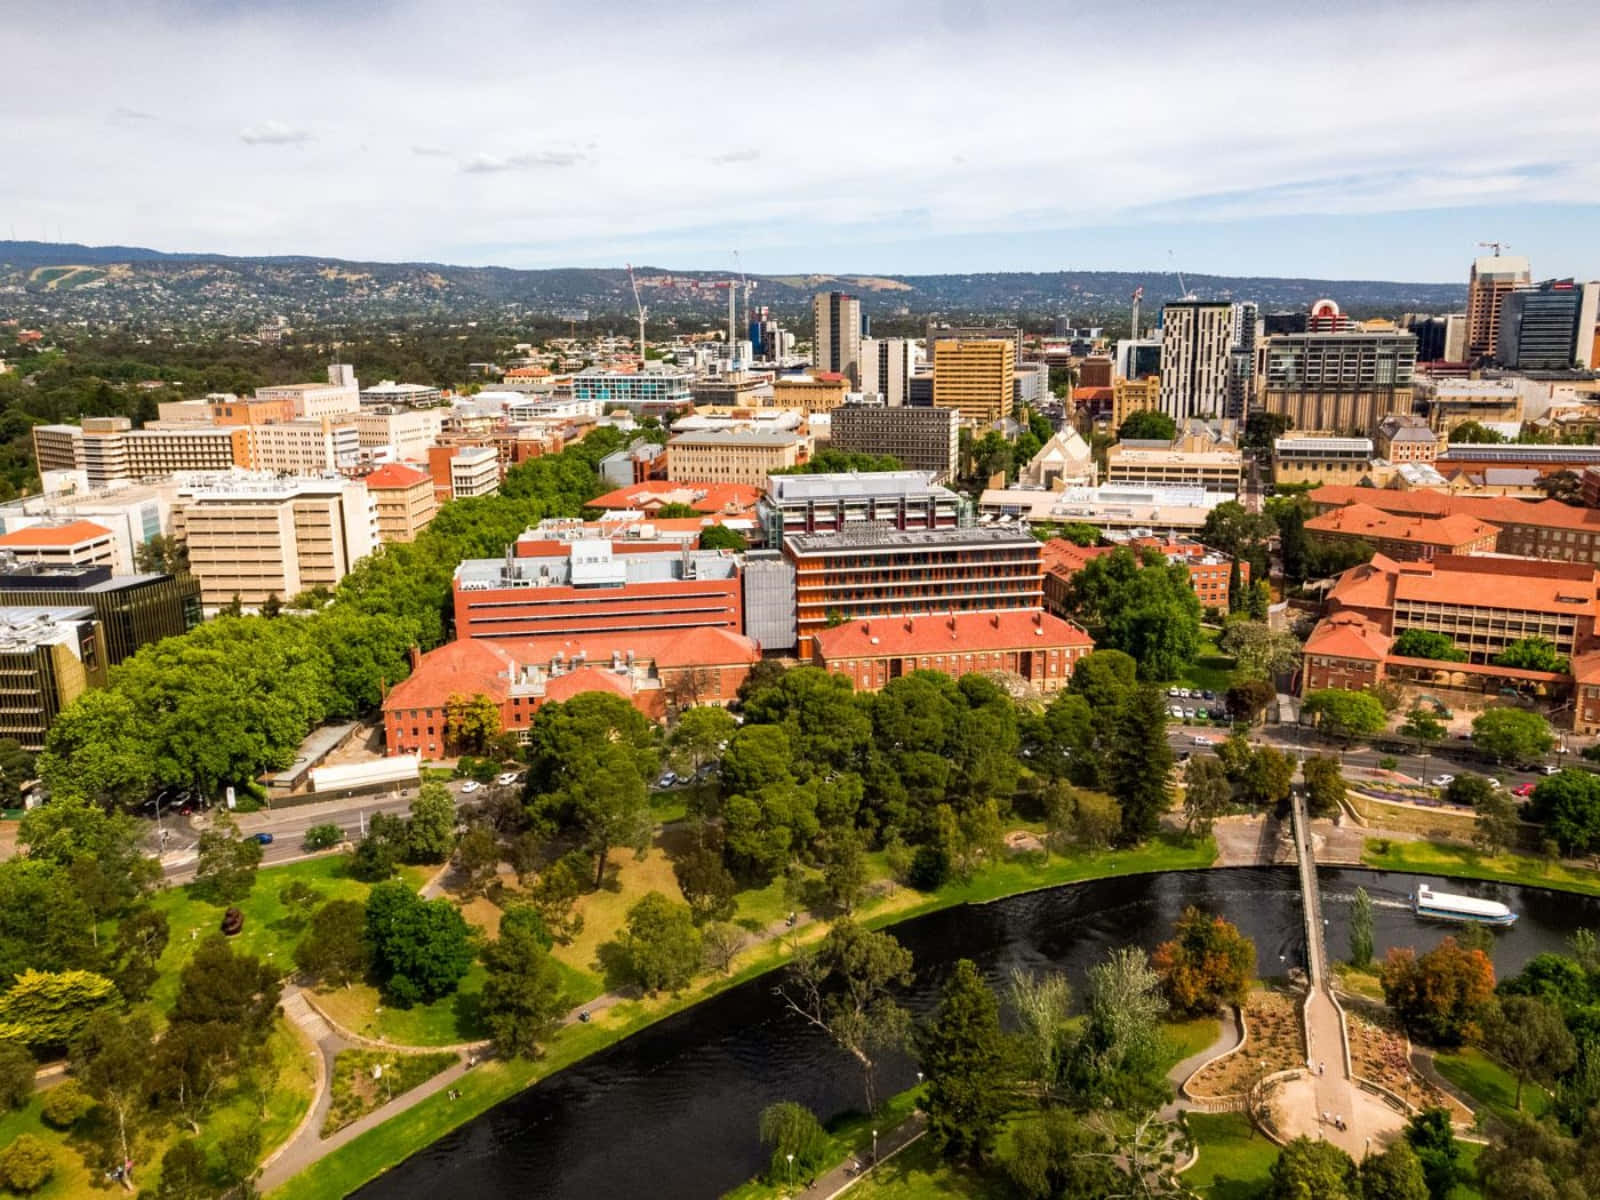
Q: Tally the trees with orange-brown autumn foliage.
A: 2